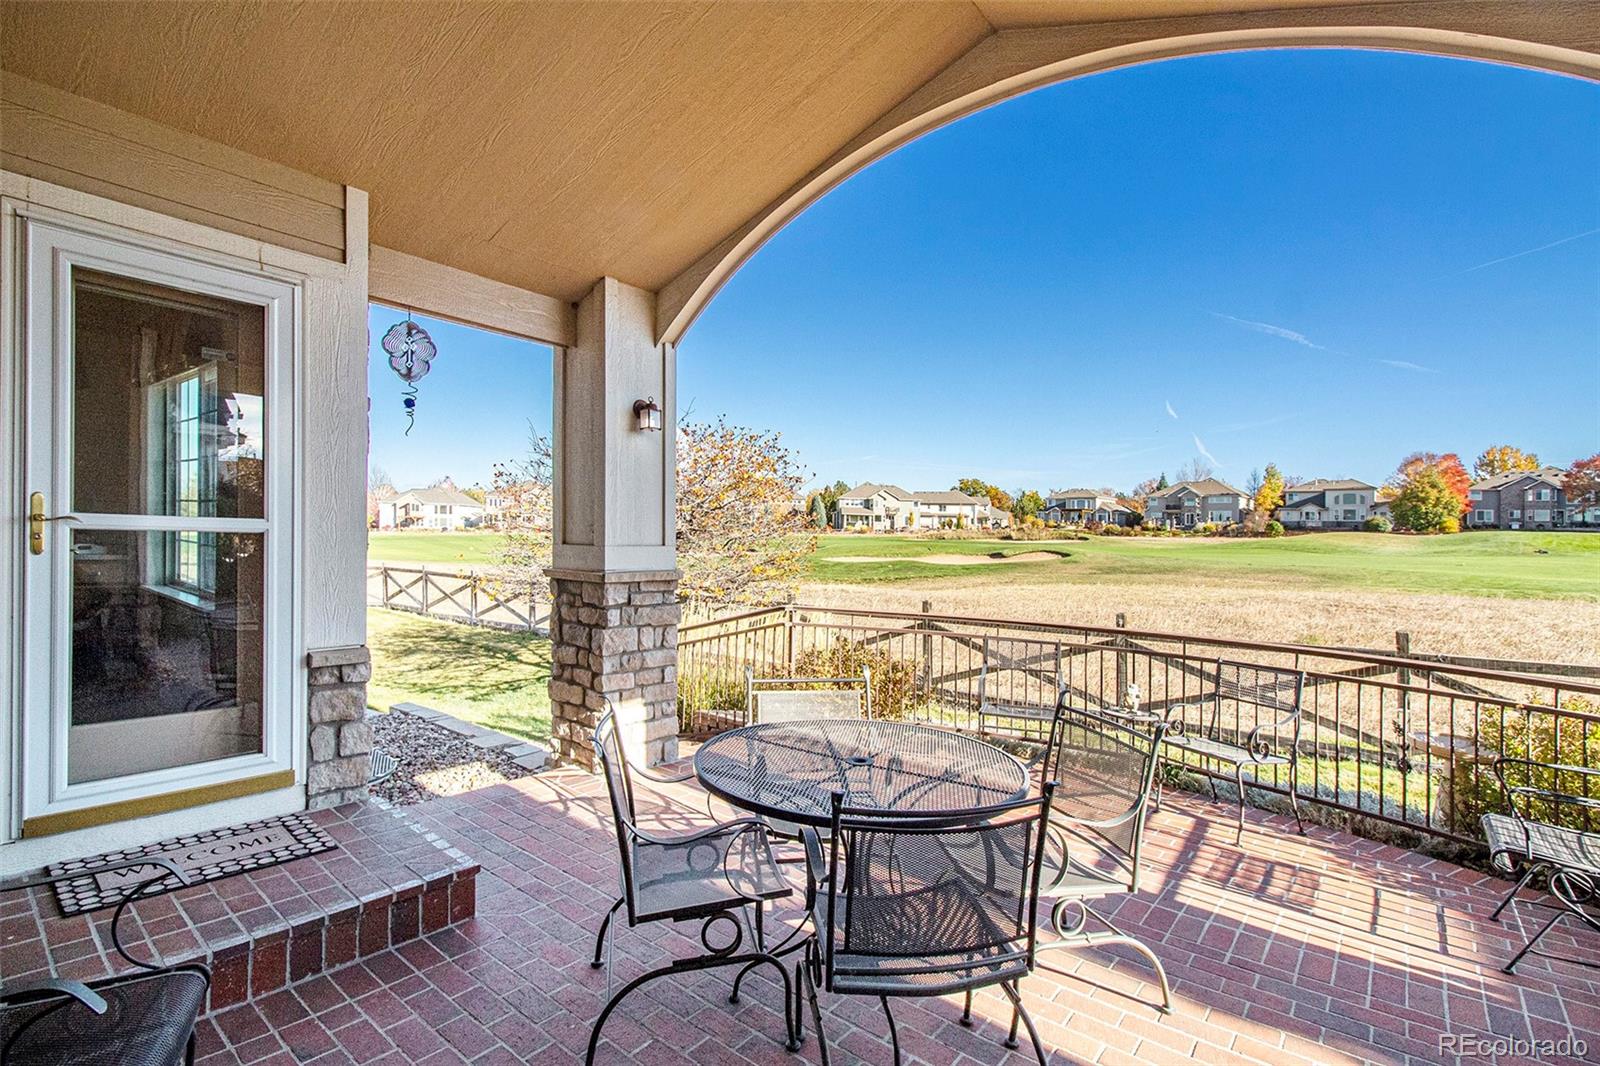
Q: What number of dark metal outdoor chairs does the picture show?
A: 8